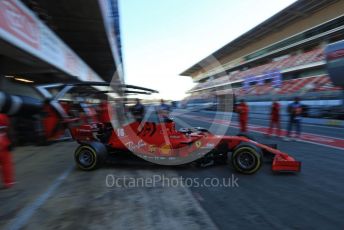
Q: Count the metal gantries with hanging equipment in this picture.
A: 1